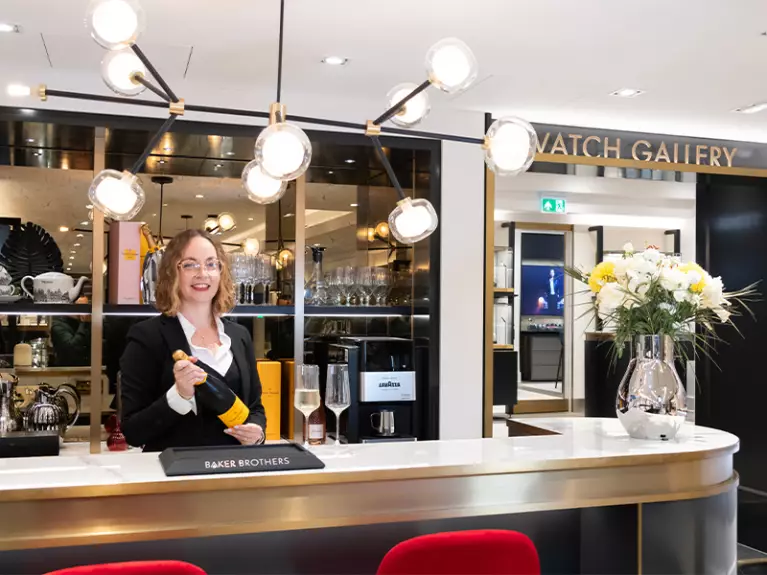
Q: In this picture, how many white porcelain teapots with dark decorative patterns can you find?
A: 1